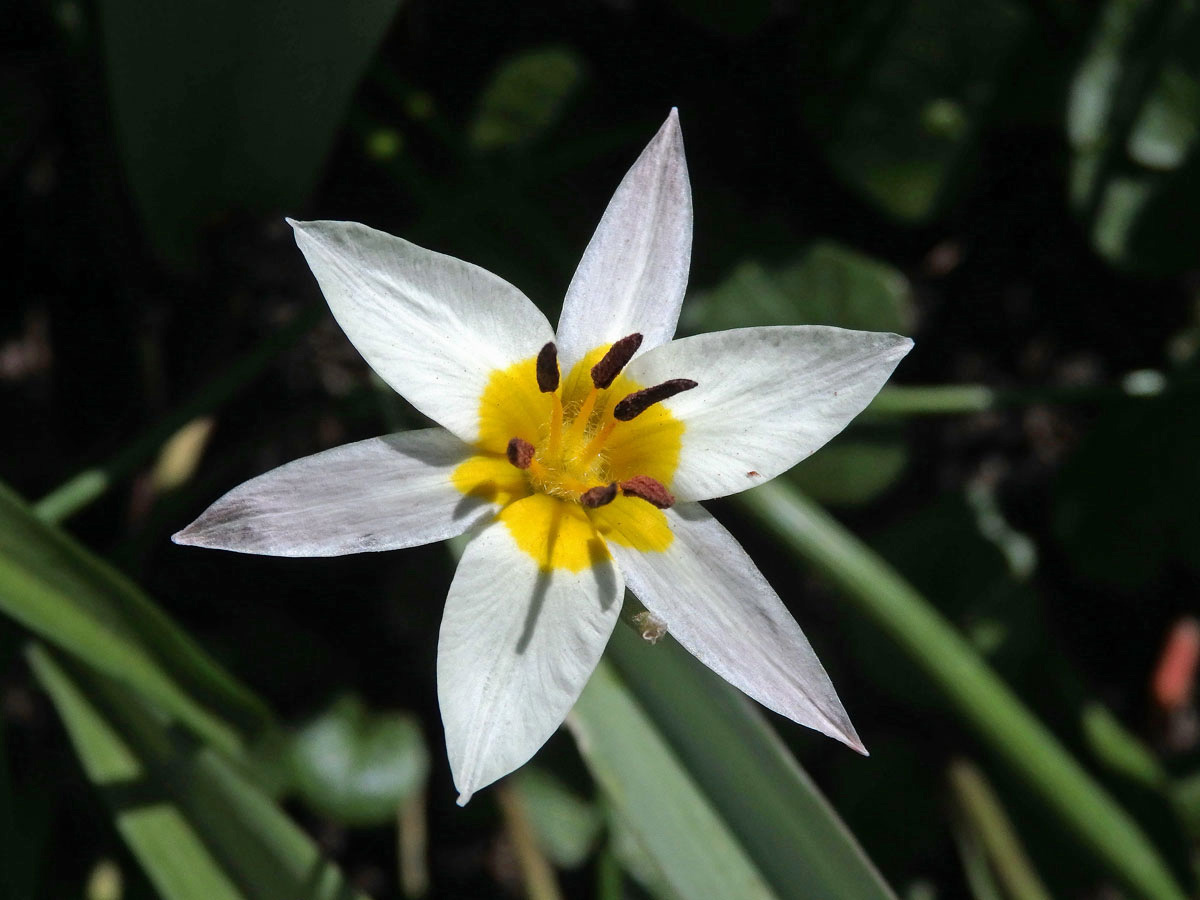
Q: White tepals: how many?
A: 6